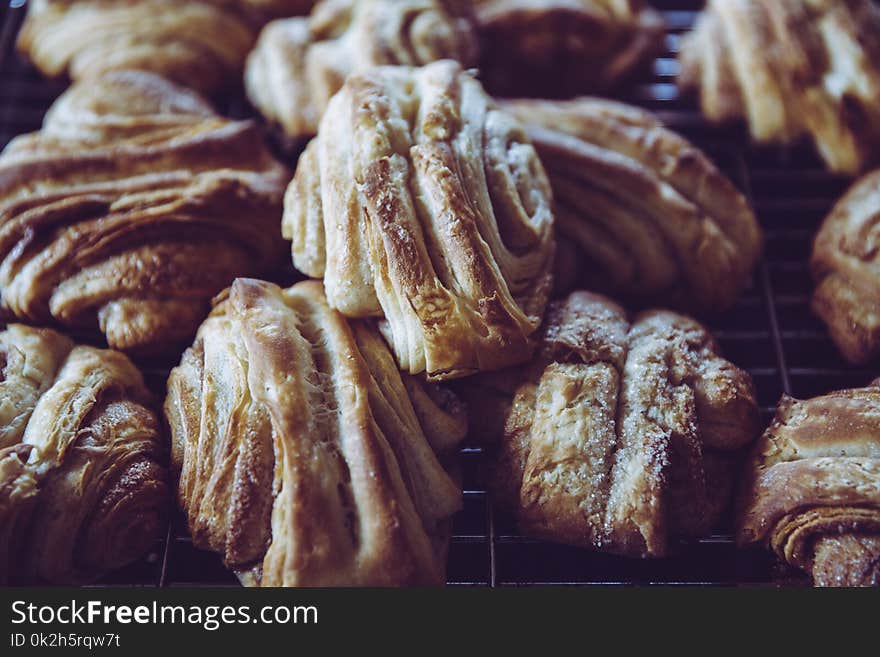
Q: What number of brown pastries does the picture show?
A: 12